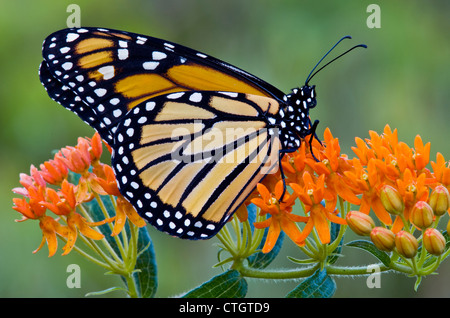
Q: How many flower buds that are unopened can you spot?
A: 7